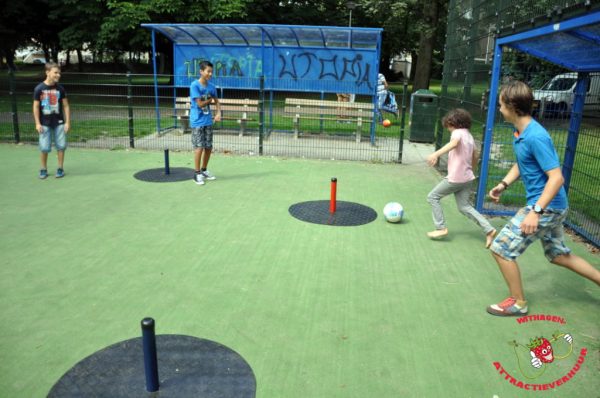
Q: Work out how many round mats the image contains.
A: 3